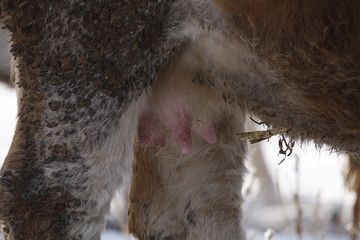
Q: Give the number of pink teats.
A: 4